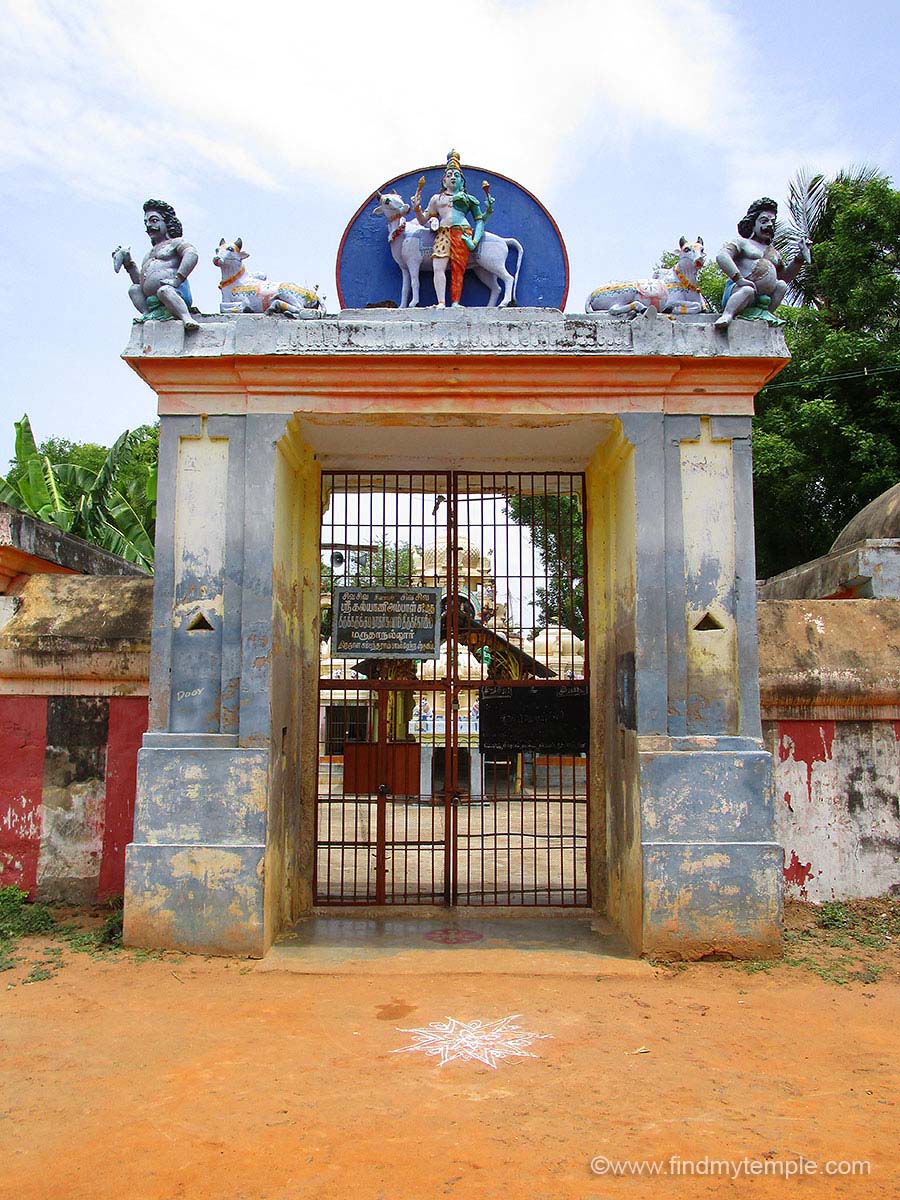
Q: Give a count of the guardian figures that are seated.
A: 2